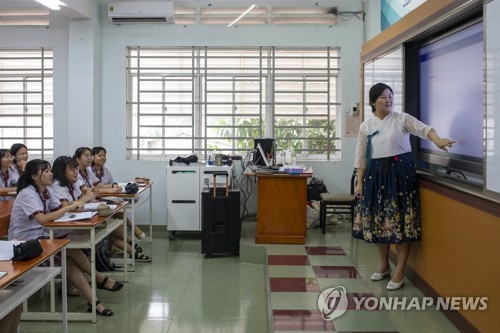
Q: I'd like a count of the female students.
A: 6